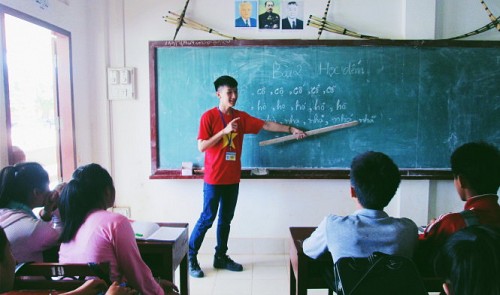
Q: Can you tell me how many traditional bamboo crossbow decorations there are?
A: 3